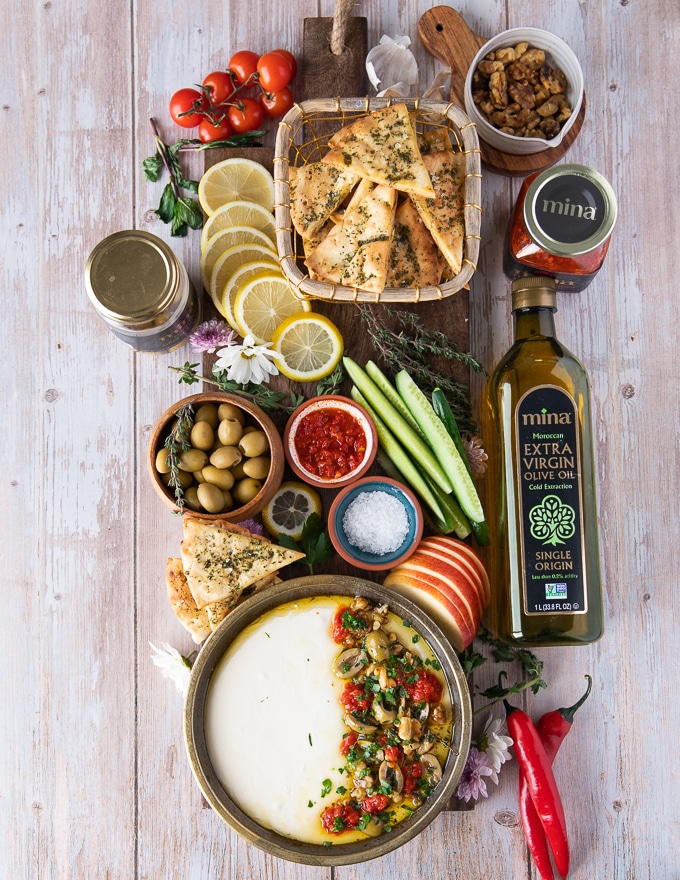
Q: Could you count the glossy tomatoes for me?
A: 8